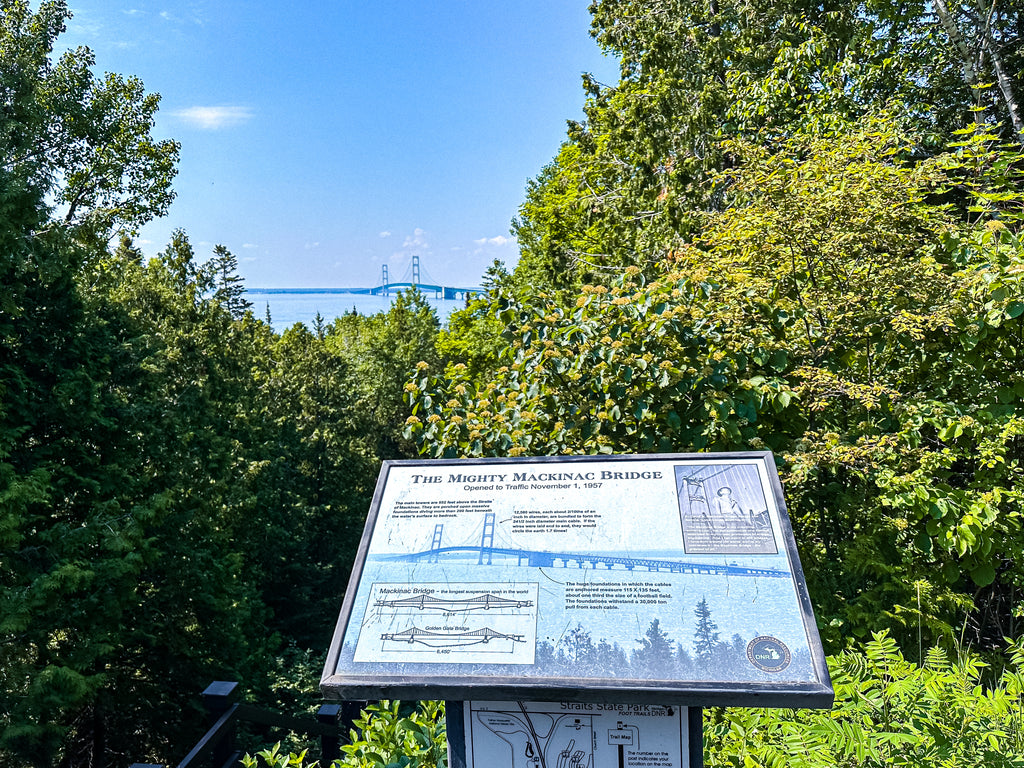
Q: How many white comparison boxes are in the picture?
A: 1